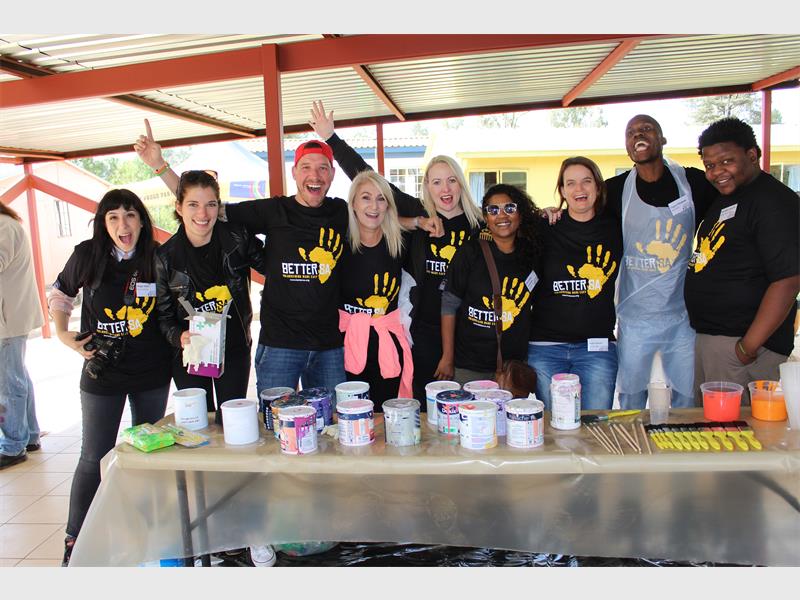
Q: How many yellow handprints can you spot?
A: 9